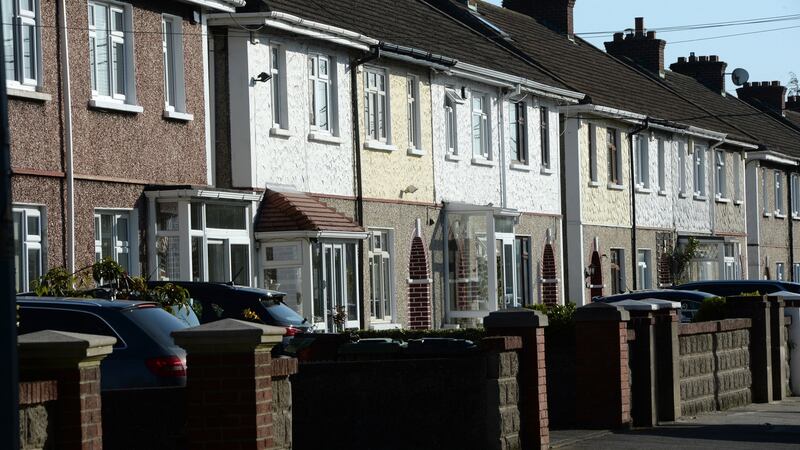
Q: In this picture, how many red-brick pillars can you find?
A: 4